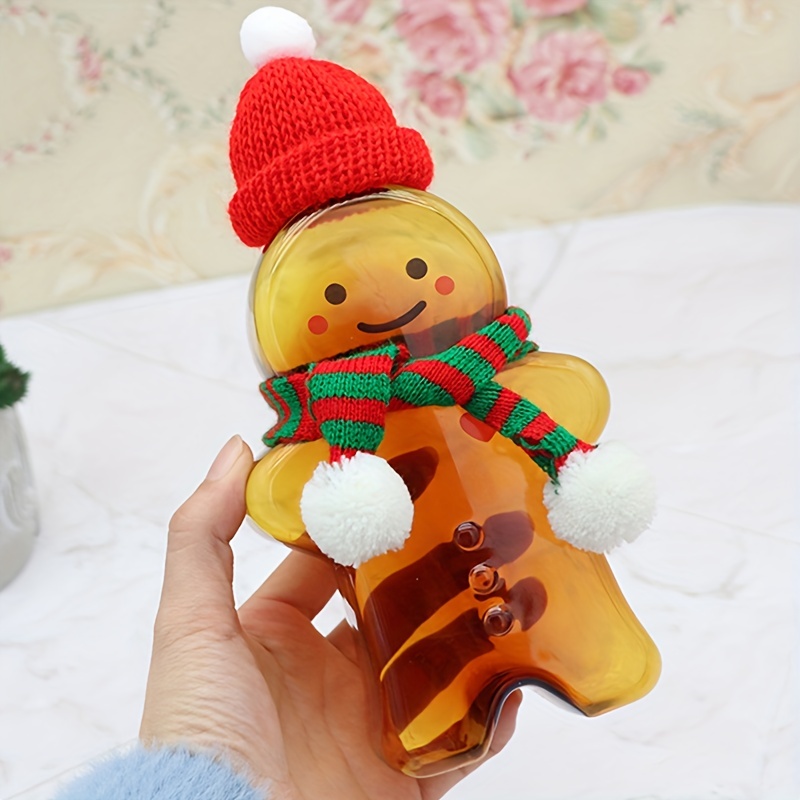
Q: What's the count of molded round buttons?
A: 3